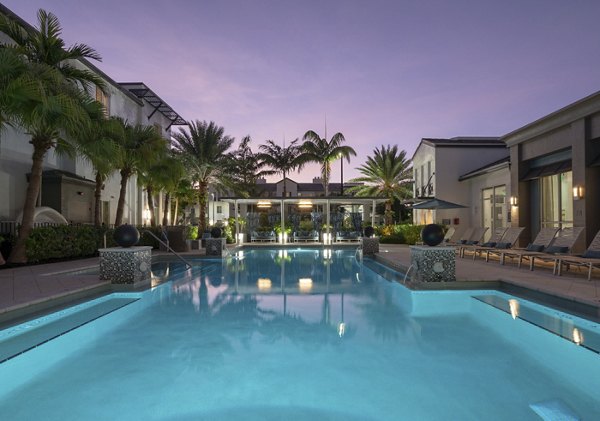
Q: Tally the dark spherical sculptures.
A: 4